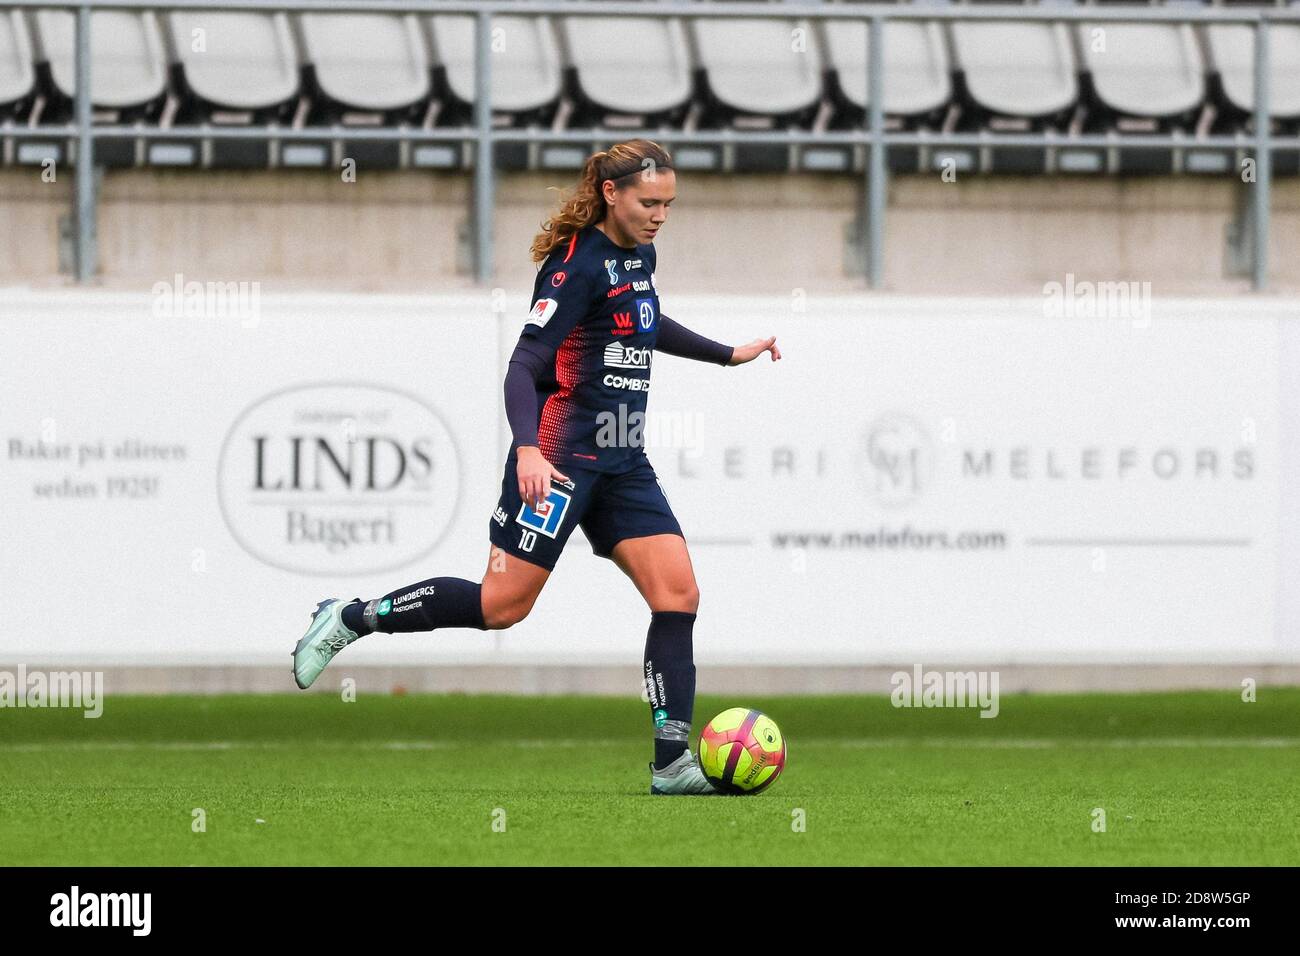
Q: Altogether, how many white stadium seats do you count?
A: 11